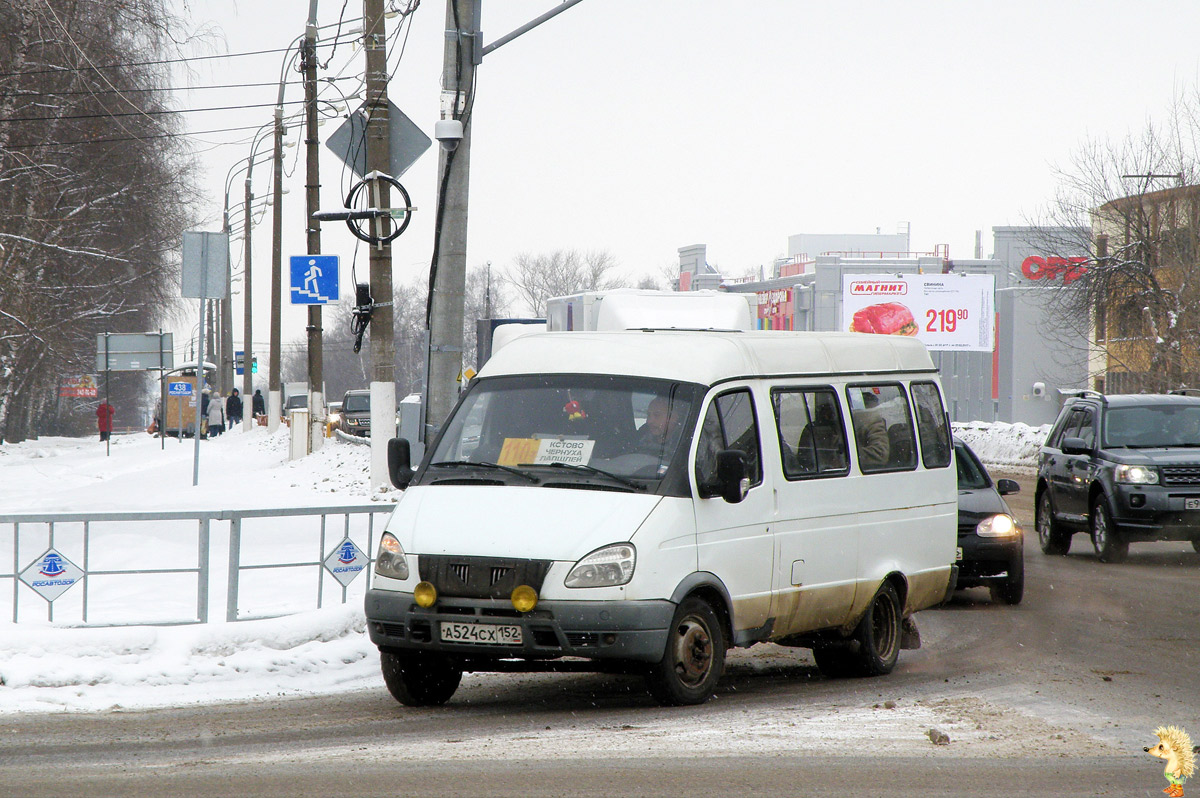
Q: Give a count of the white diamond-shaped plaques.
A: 2